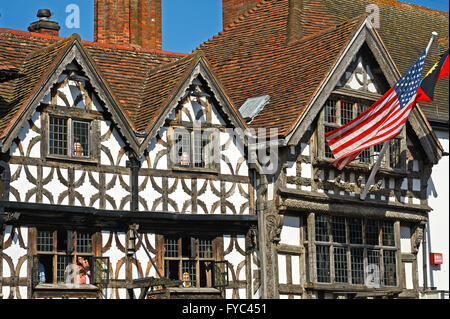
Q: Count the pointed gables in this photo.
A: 3